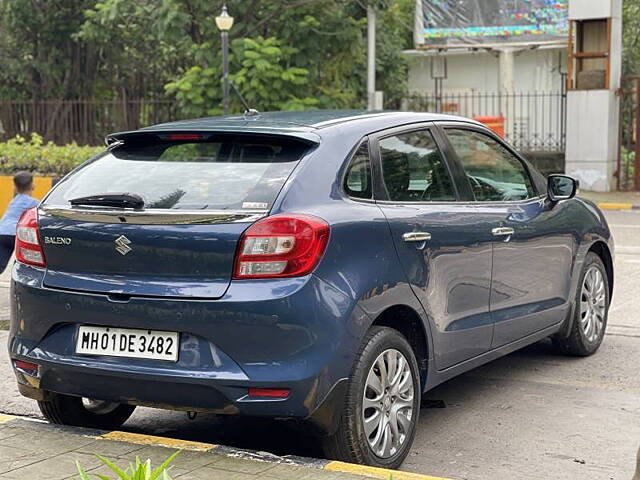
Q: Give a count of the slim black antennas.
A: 1